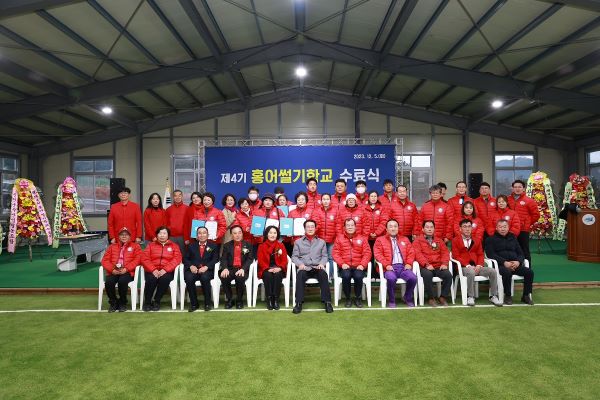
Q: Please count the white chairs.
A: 11